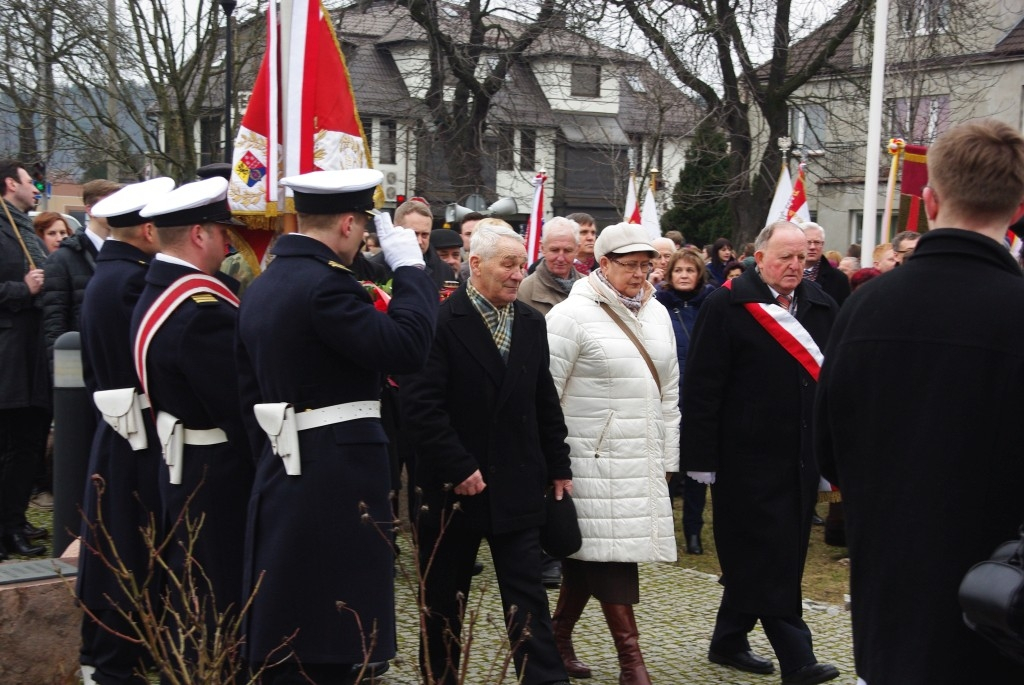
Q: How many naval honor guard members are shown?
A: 3